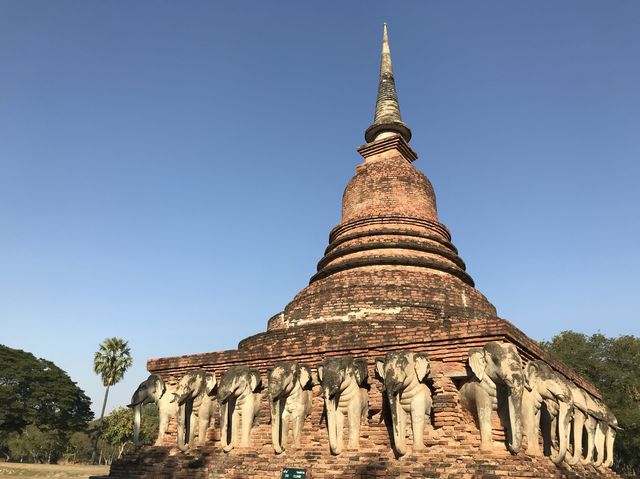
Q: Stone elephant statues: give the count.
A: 12